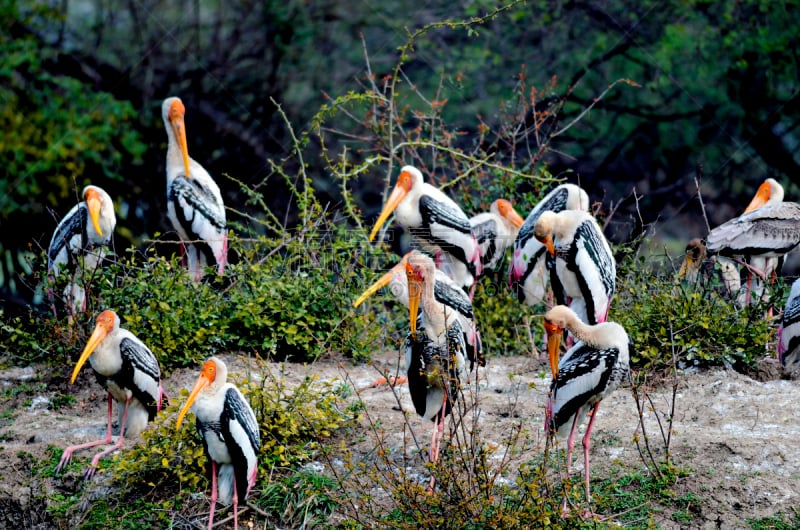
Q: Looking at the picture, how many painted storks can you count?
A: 14